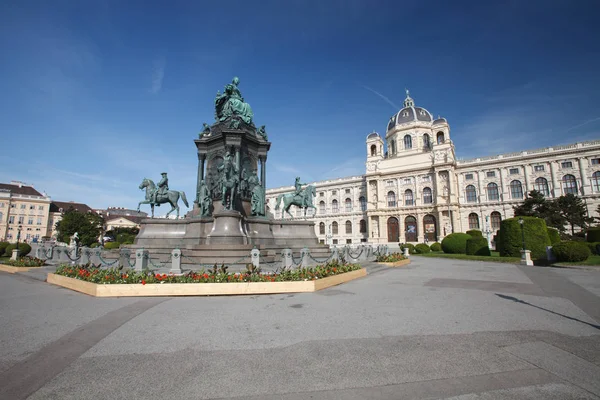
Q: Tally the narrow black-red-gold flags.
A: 0